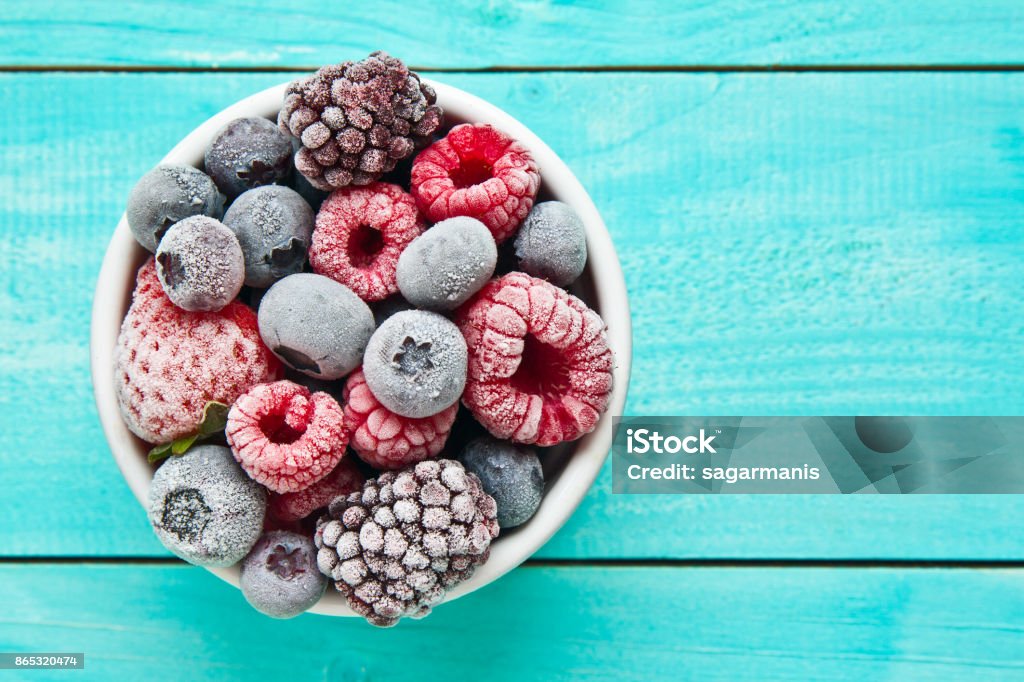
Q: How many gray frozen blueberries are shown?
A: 11